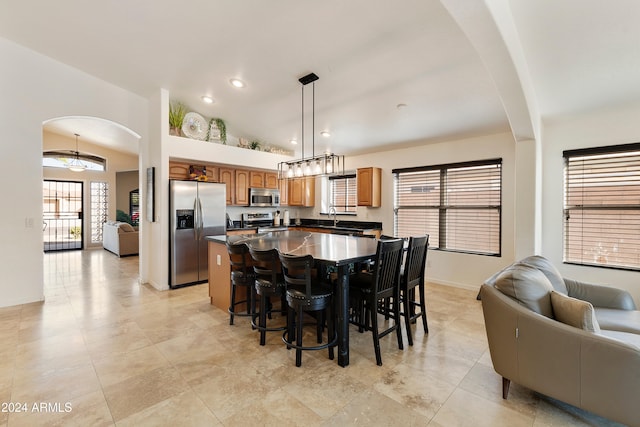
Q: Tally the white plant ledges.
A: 1